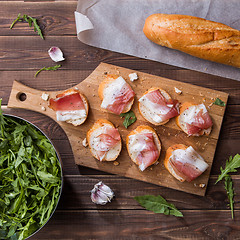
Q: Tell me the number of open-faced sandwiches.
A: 7